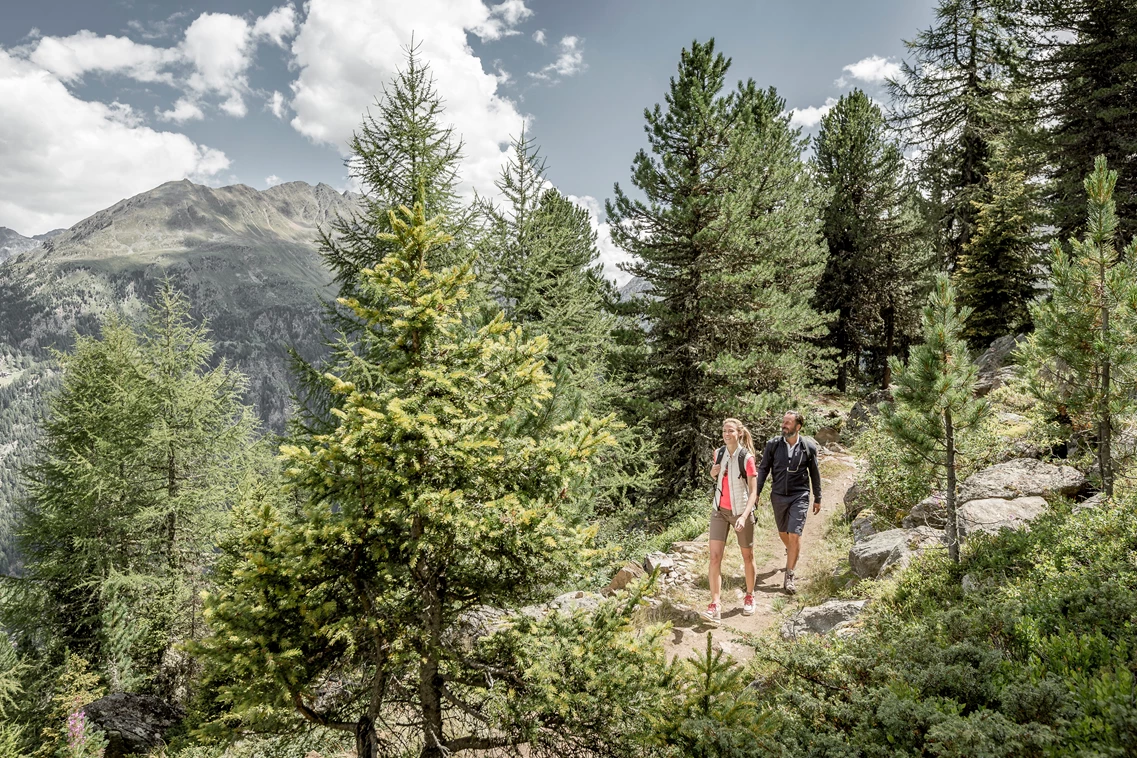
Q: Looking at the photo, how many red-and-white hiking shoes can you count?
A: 2